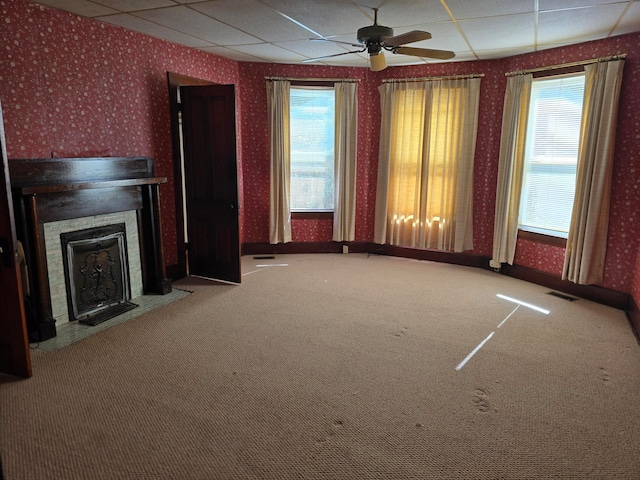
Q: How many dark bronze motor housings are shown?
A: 1